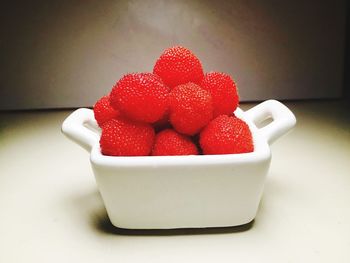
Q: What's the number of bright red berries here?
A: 8